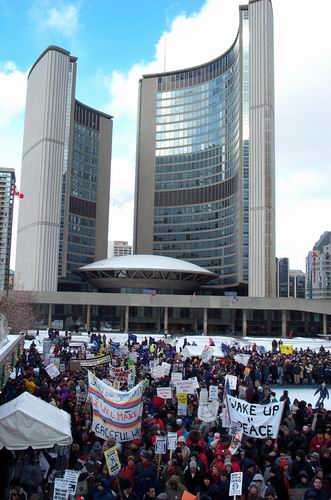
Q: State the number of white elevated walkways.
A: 1